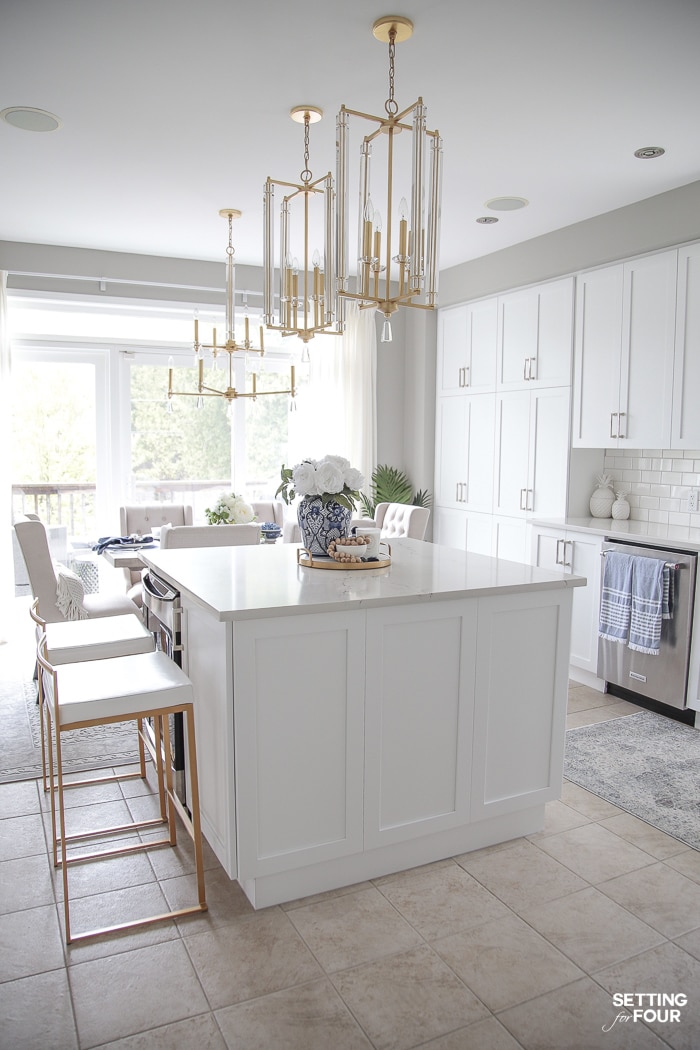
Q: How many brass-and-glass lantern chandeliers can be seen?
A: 2